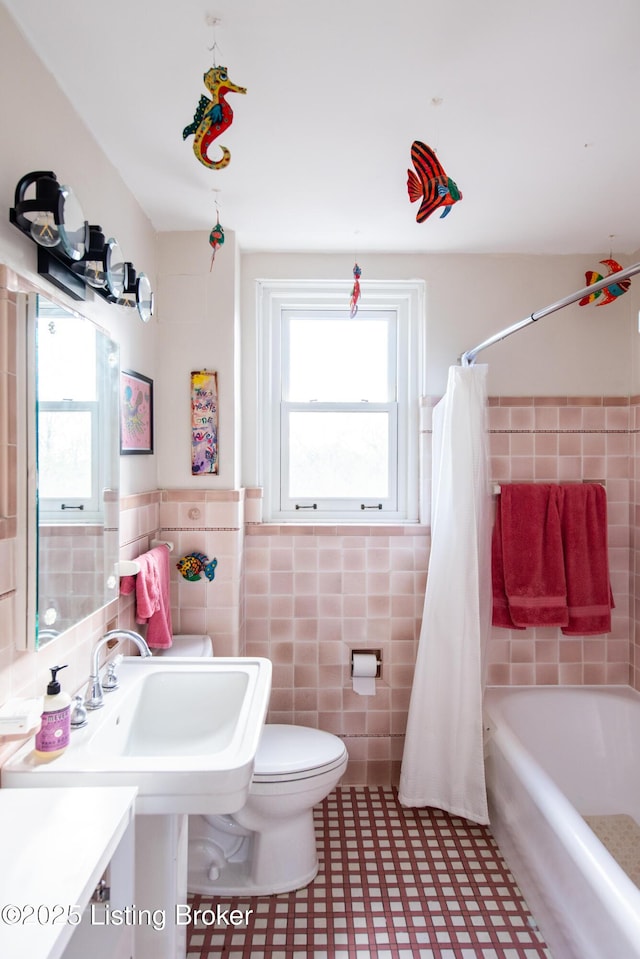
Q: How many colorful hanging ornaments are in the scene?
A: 5